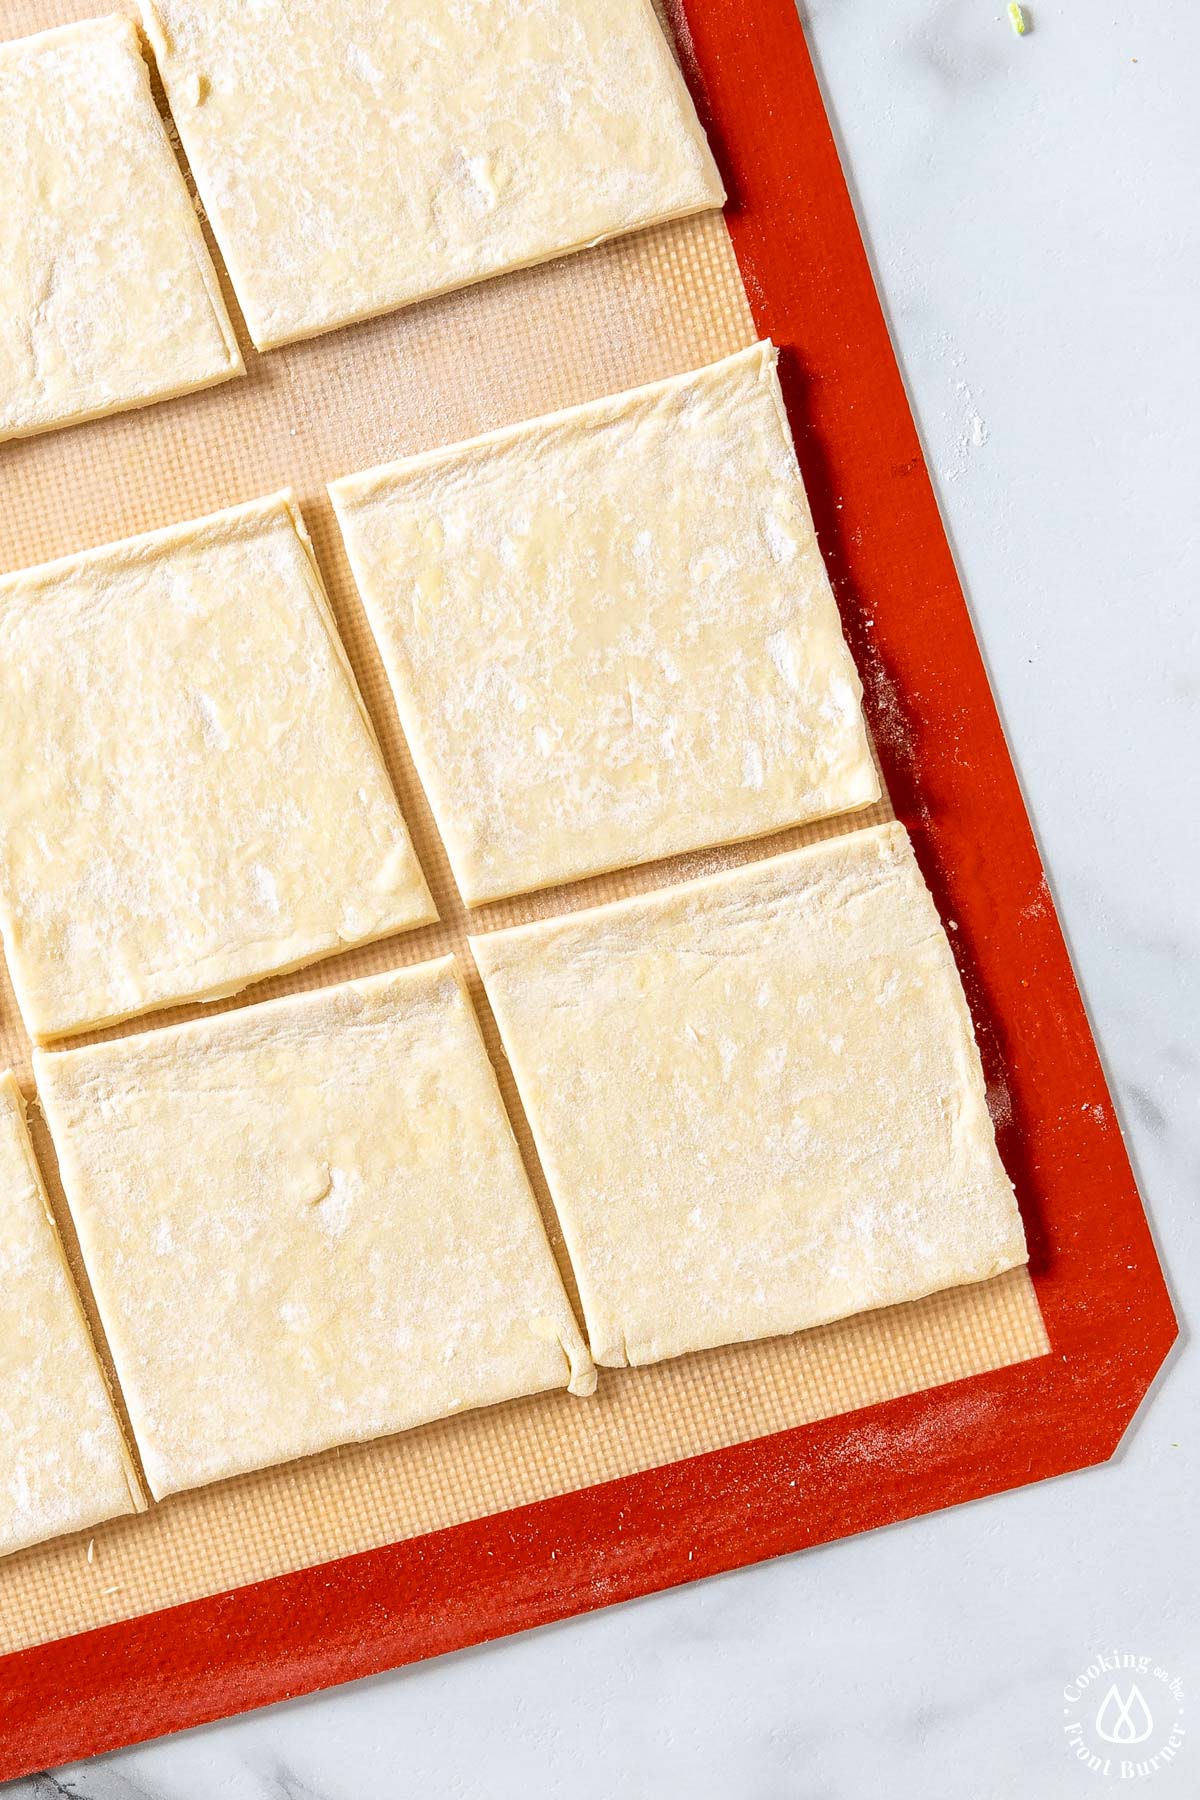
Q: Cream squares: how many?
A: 7